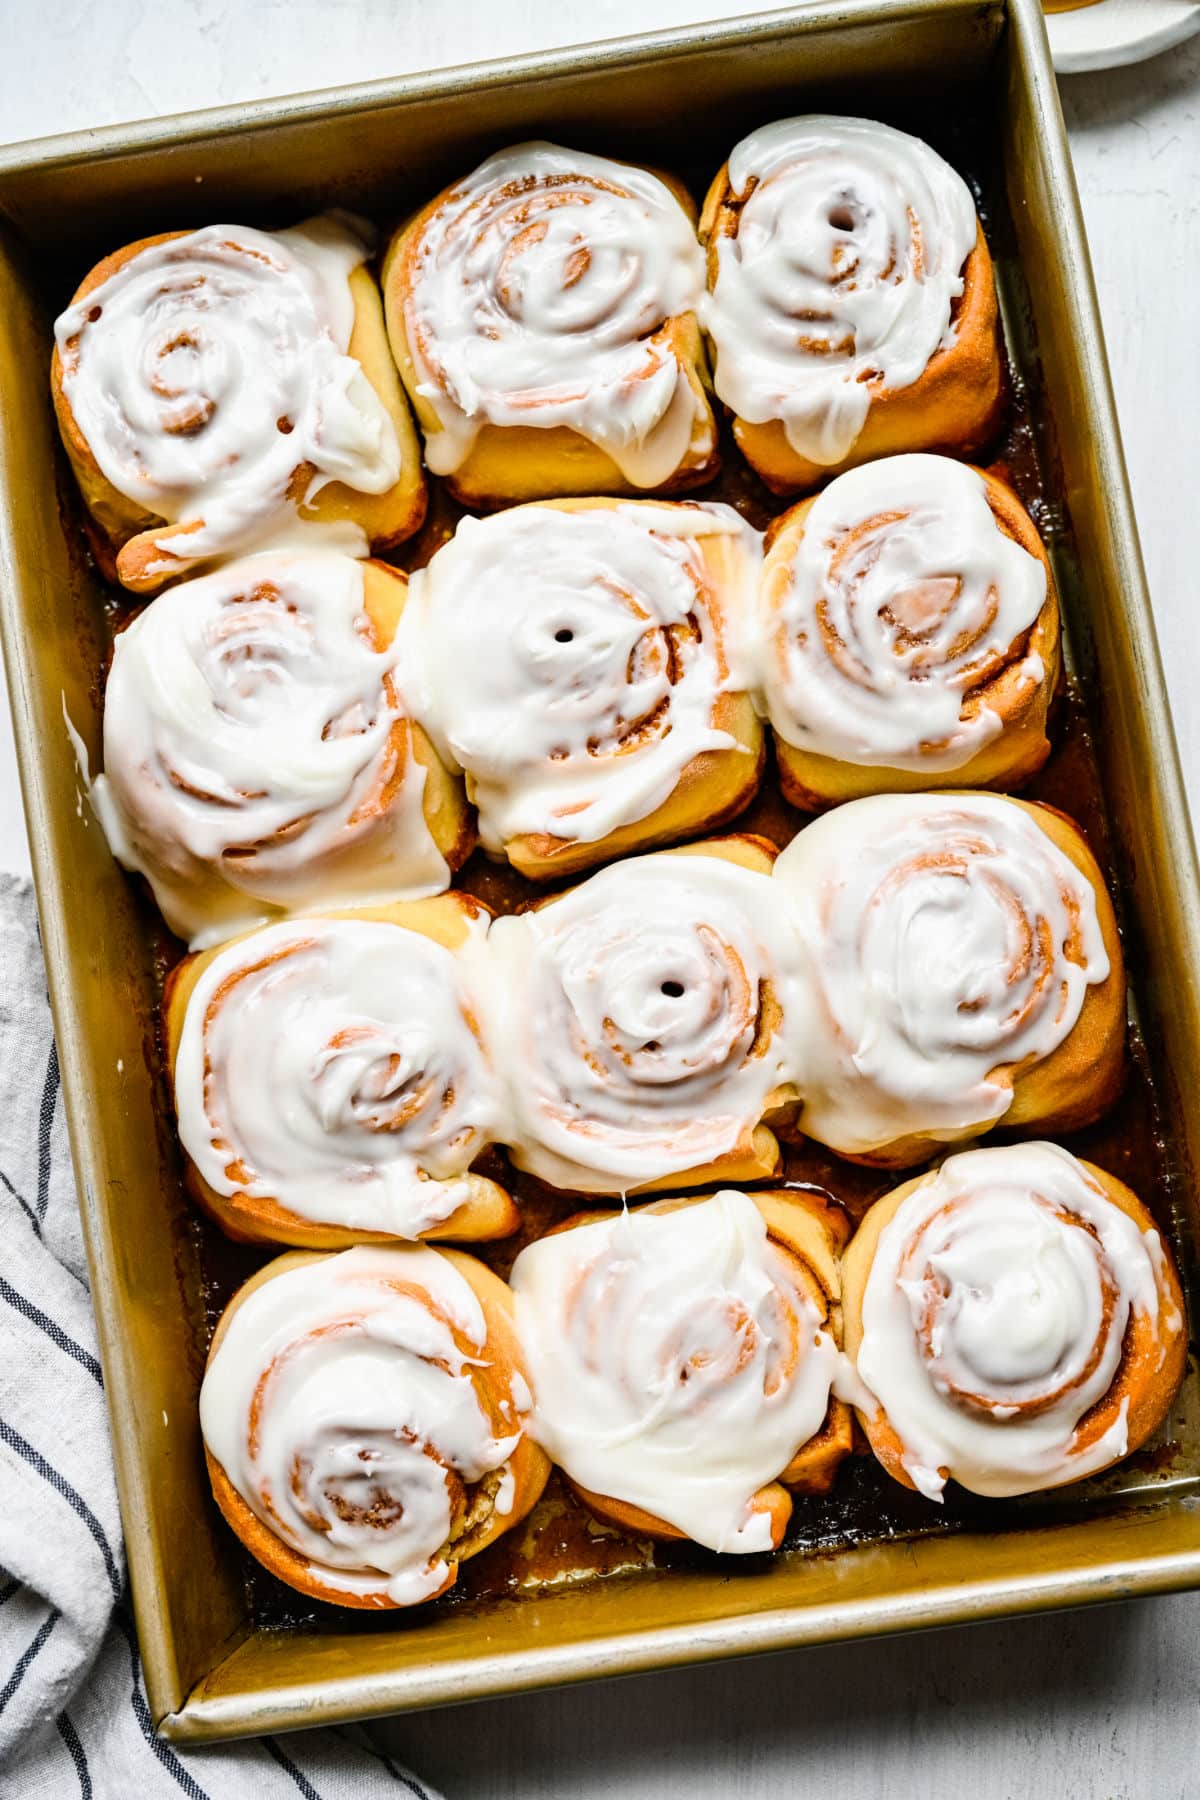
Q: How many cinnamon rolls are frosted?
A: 12